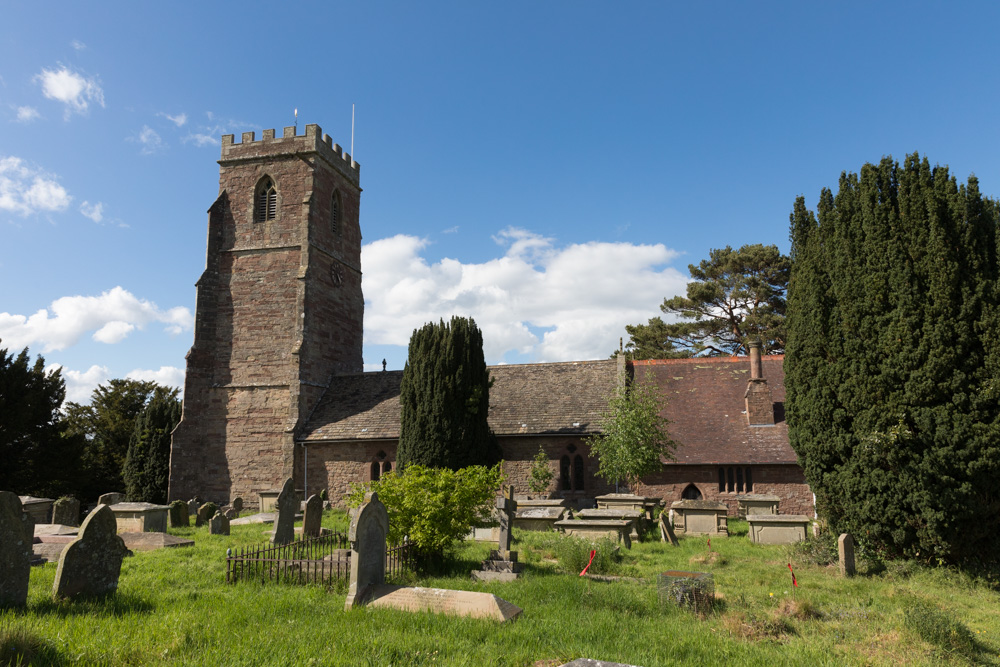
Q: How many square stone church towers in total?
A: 1